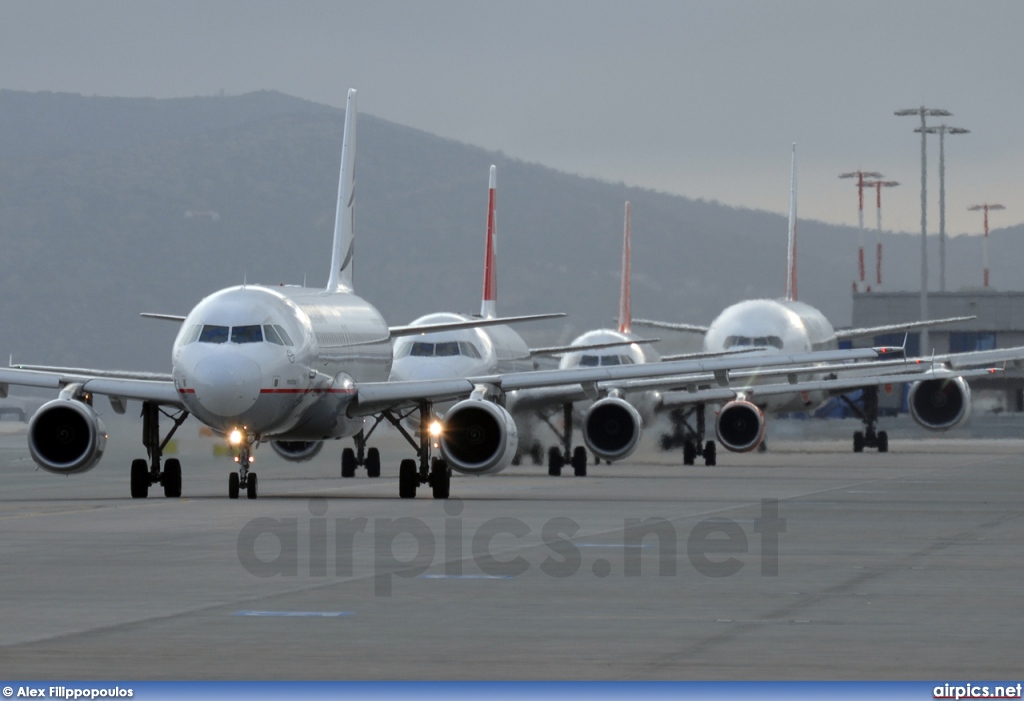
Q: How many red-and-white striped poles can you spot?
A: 3